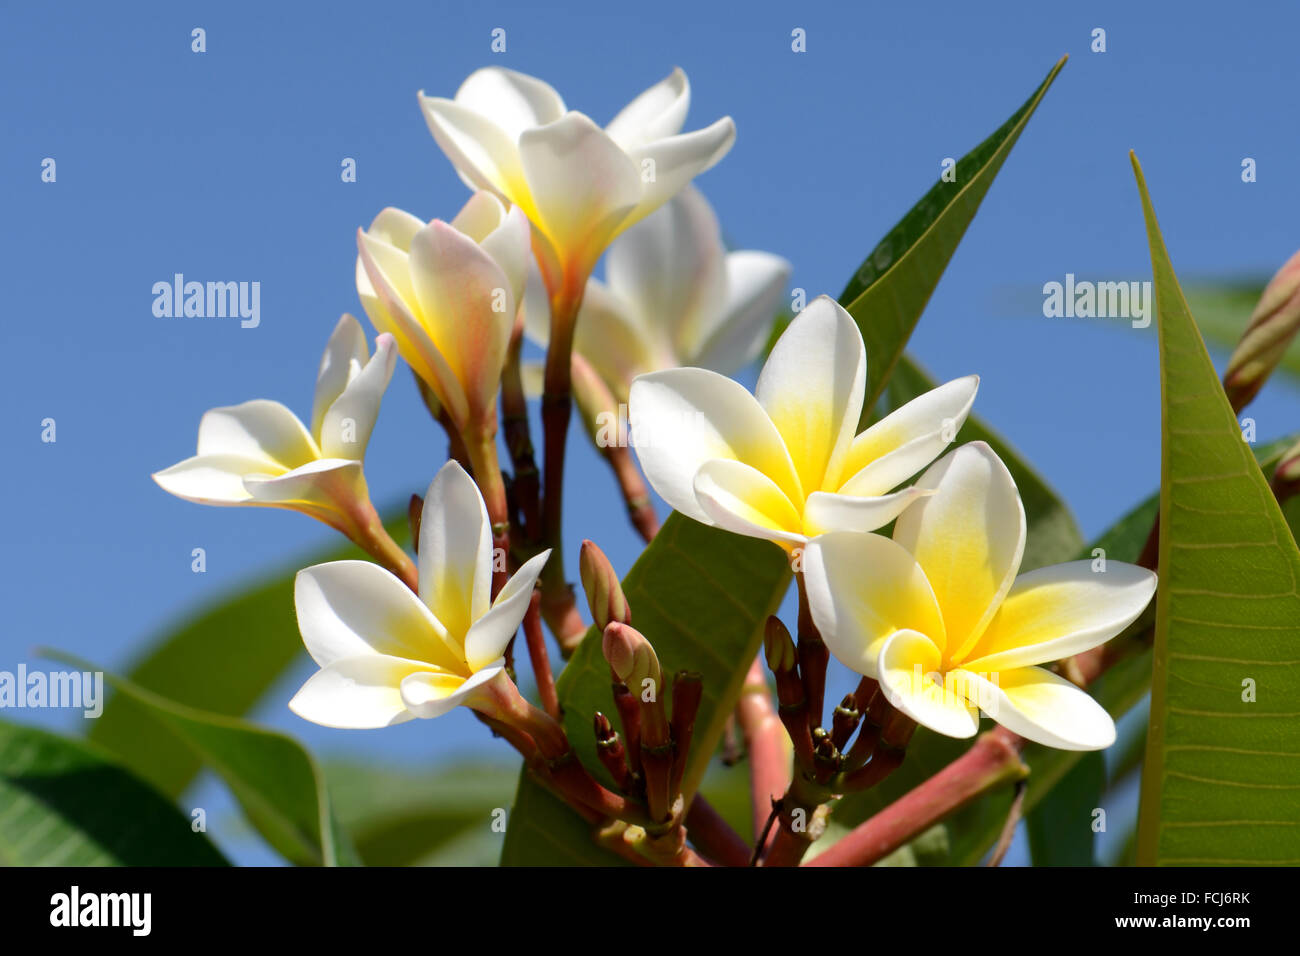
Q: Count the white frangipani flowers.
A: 7